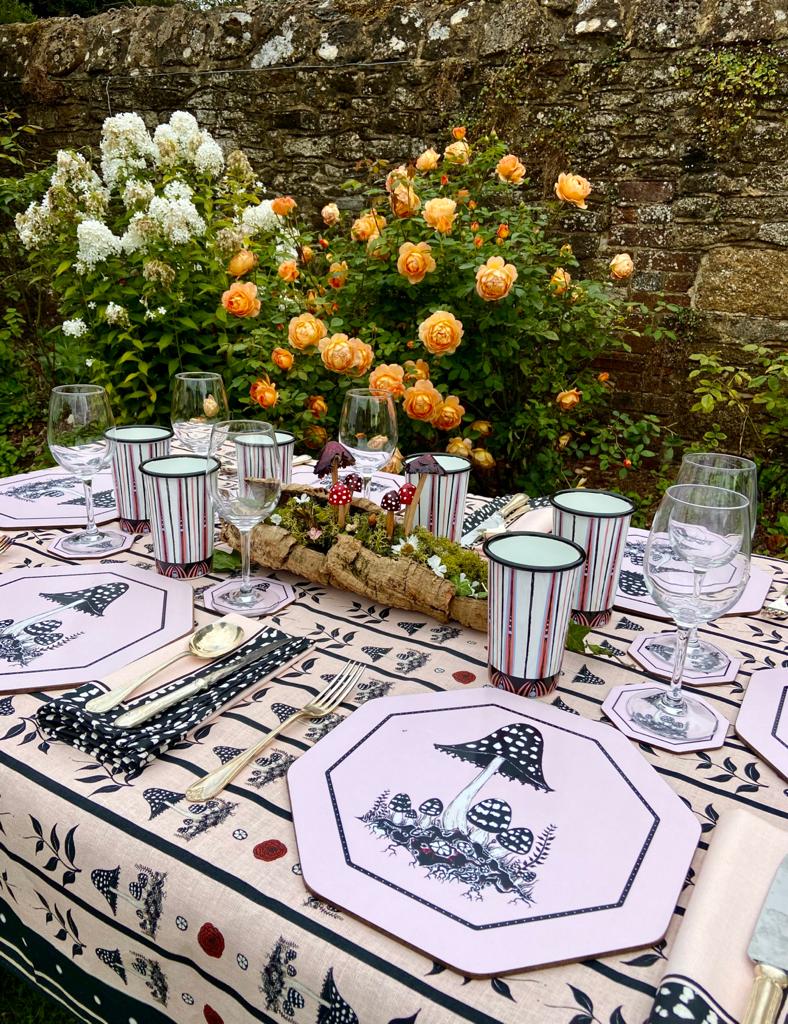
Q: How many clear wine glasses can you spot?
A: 6